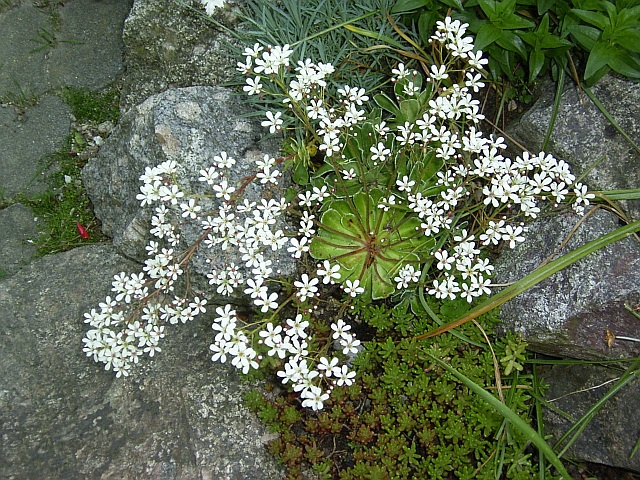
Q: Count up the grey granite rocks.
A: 6